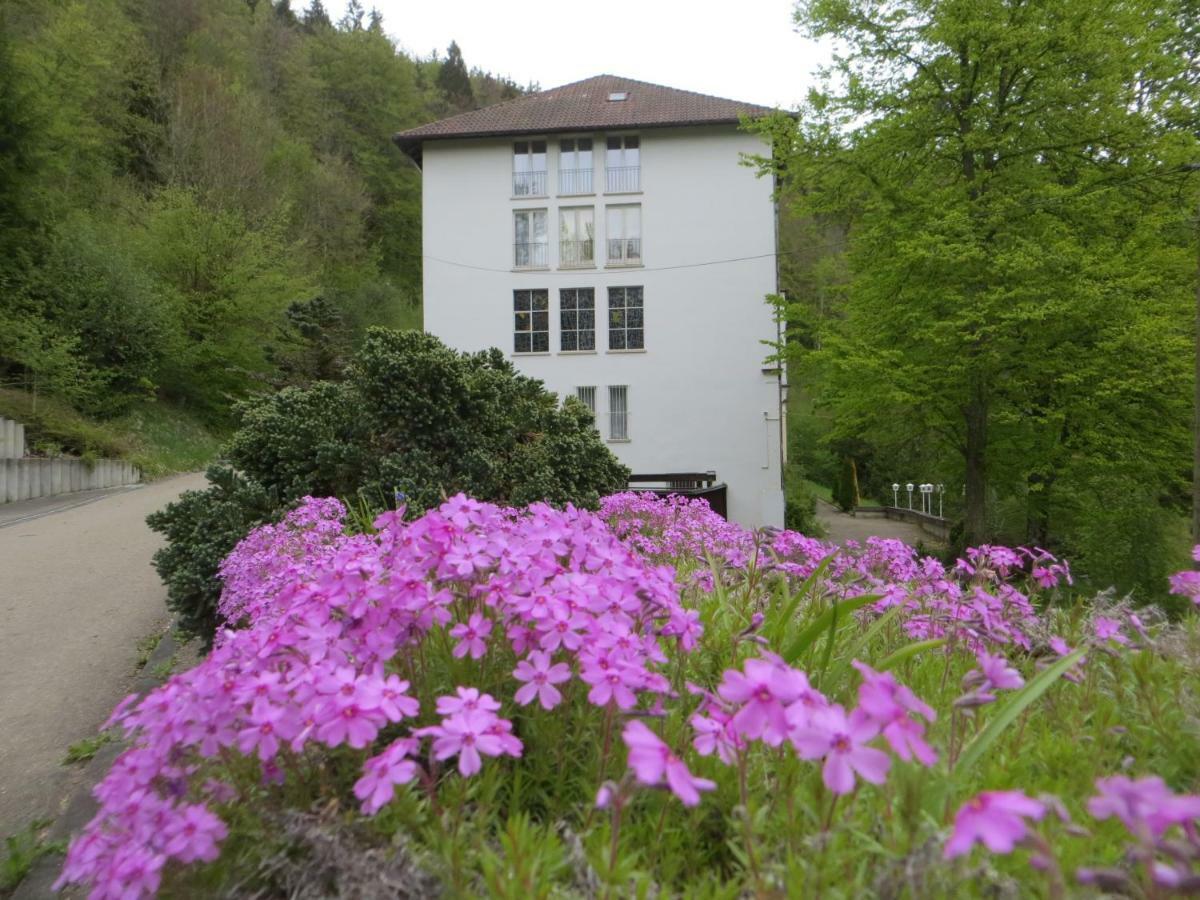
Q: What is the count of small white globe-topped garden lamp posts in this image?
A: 5